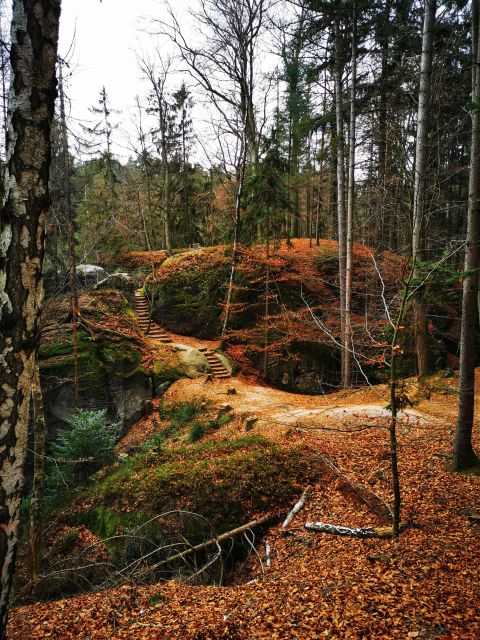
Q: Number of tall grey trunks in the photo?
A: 4